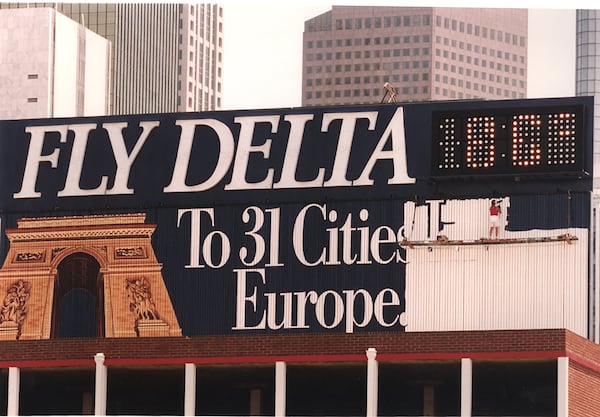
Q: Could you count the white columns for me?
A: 7